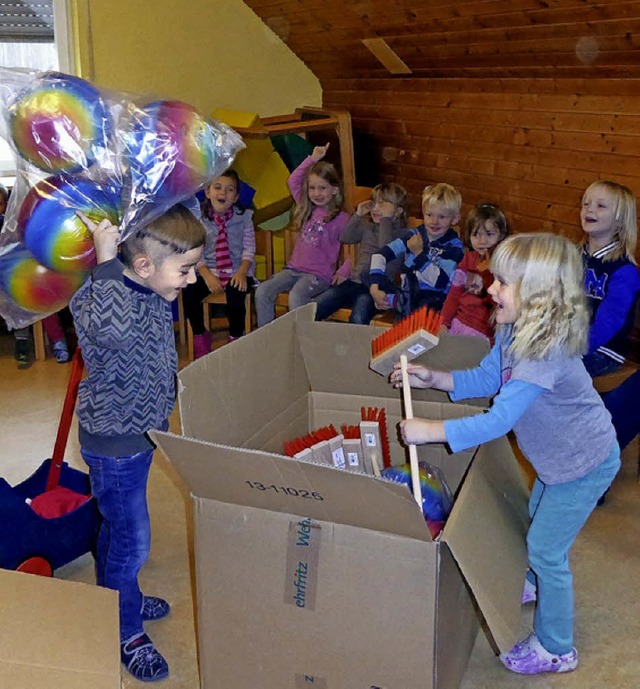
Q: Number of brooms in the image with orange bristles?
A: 6